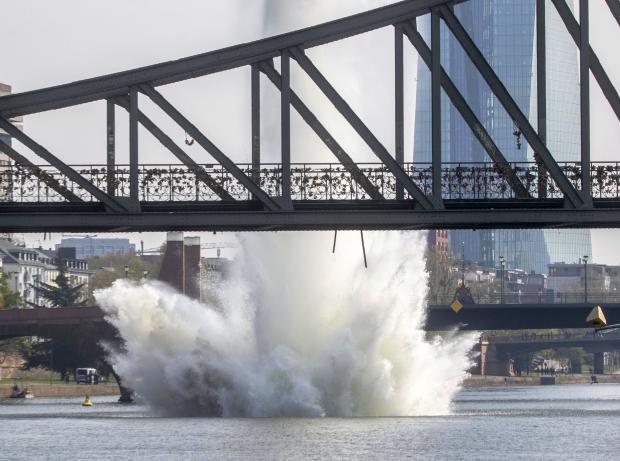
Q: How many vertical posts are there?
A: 8